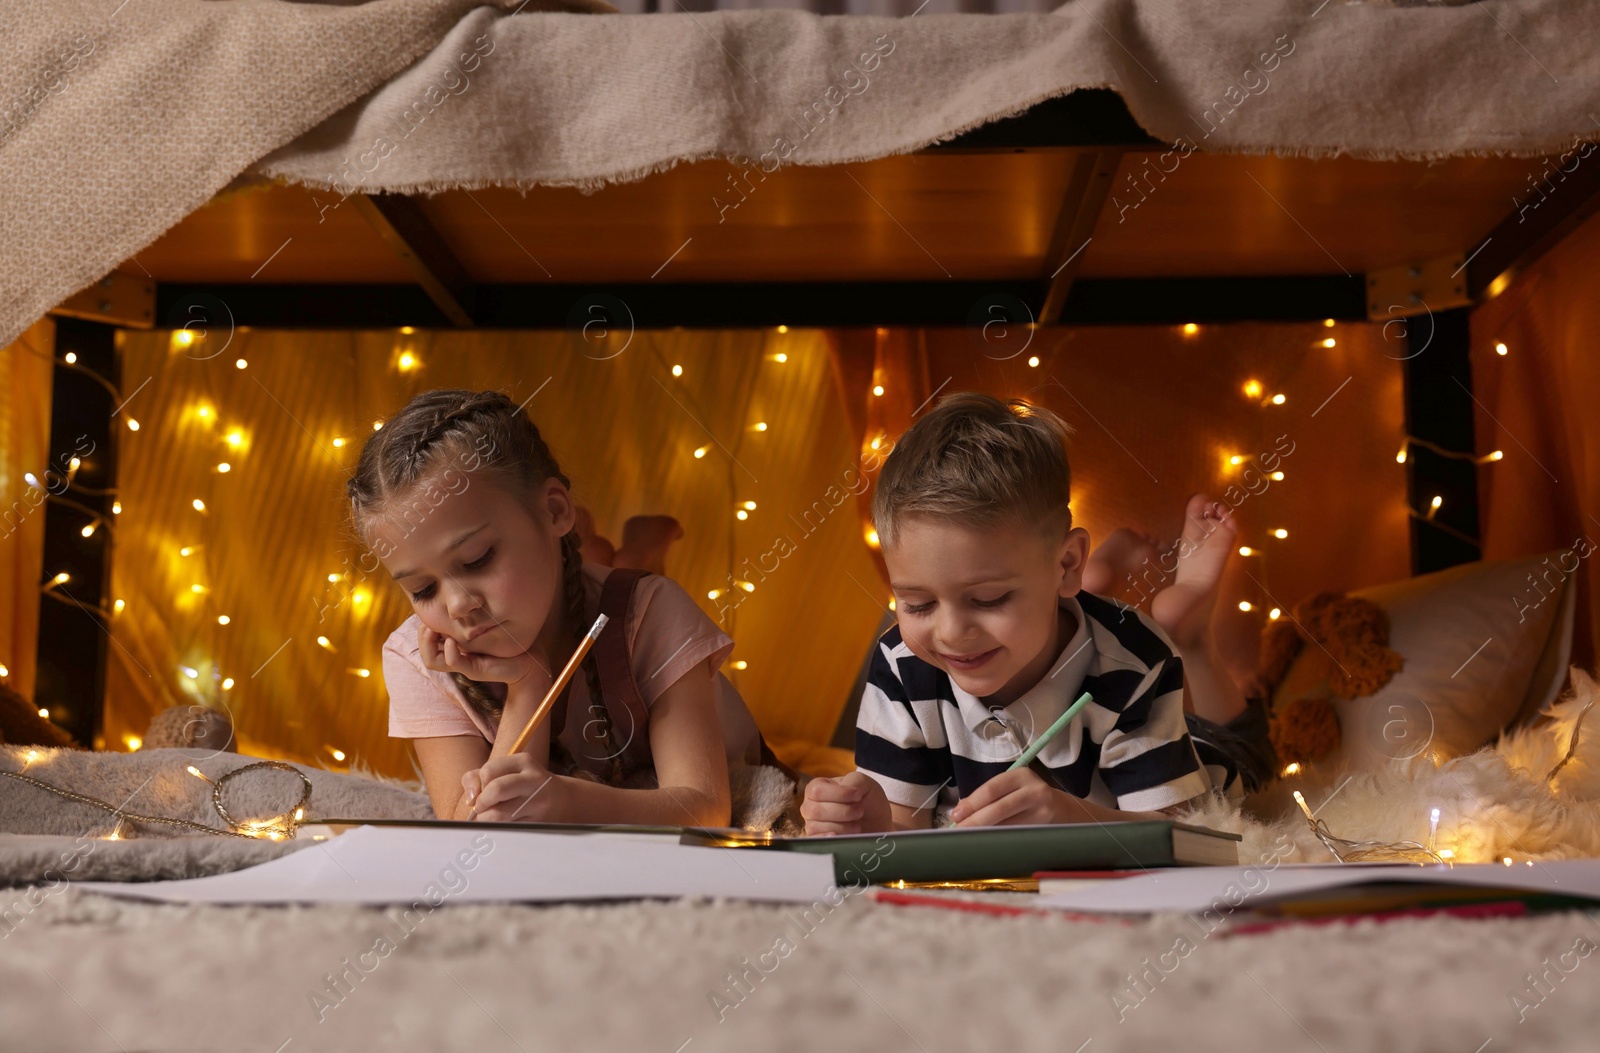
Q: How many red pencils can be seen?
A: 2